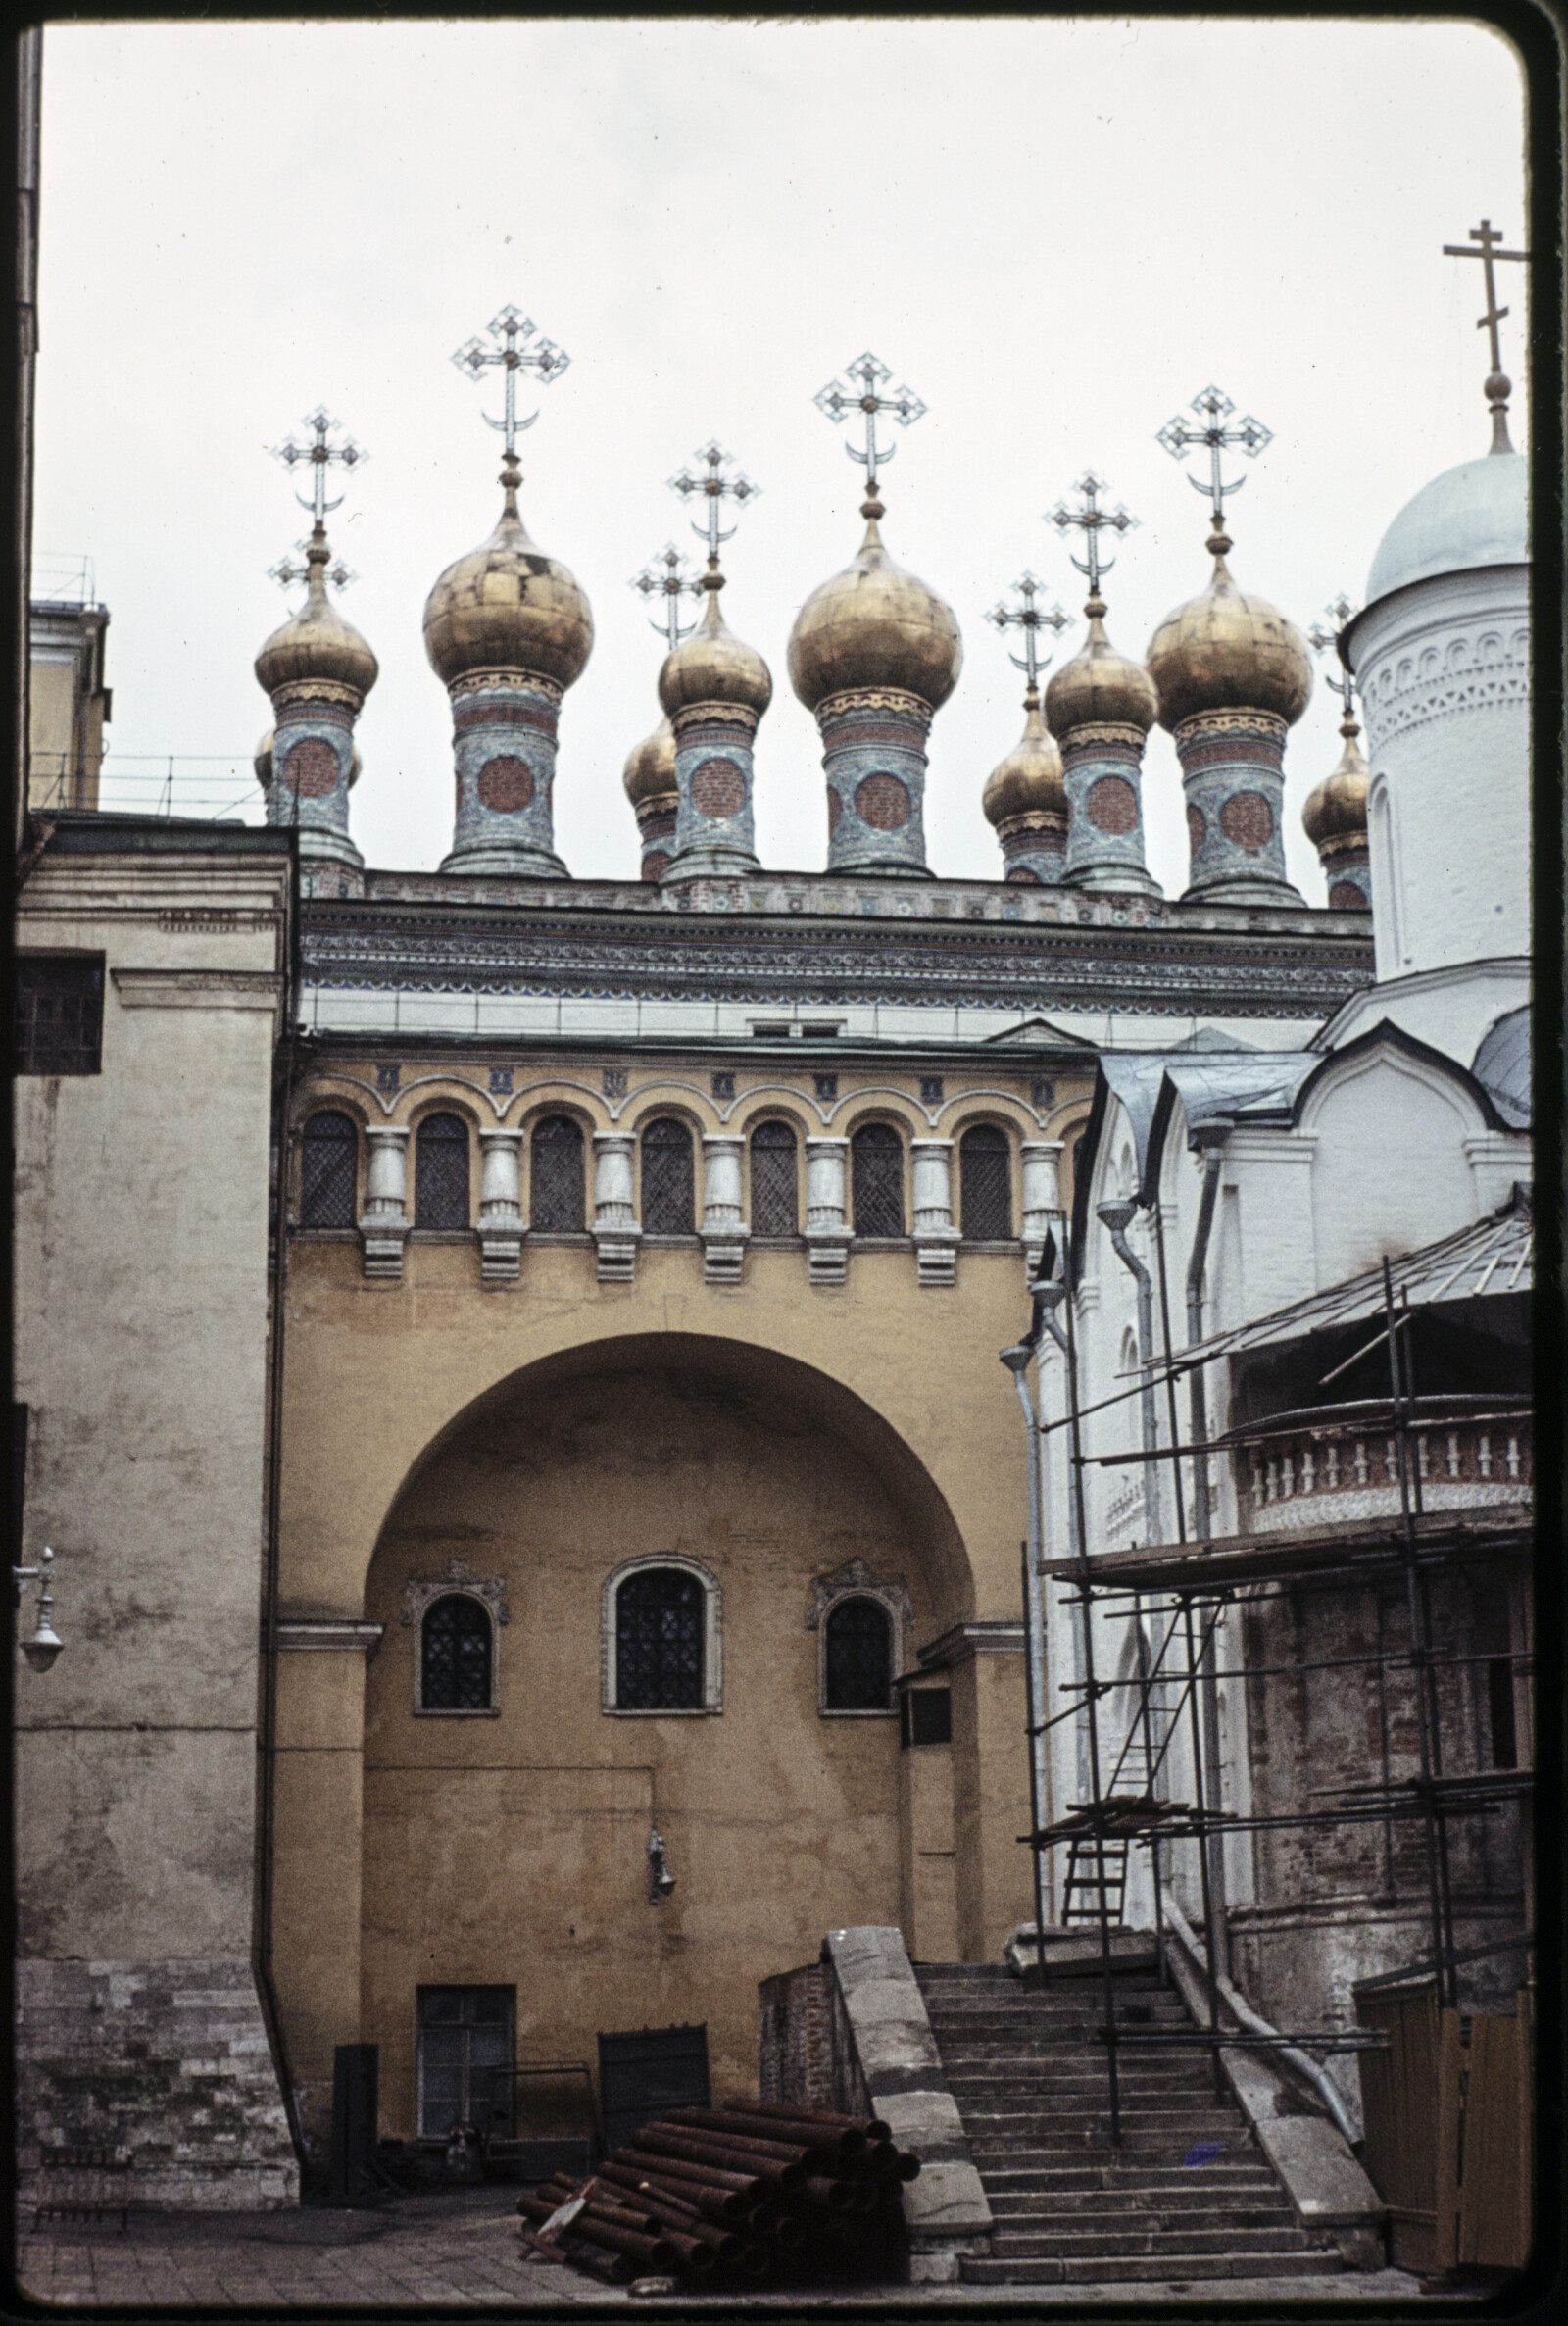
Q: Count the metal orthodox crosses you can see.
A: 11